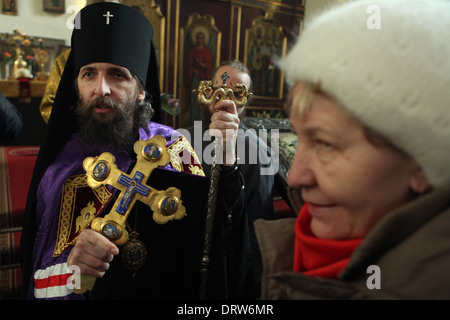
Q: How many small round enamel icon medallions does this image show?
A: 4